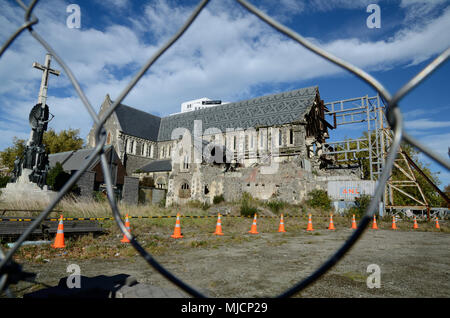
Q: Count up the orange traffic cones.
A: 13